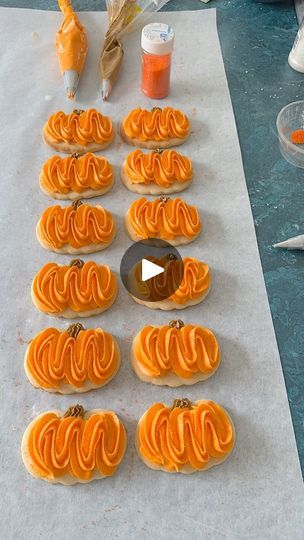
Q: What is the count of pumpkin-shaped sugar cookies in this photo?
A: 12